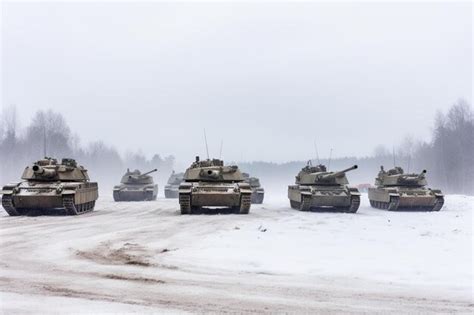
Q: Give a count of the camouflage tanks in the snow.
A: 7